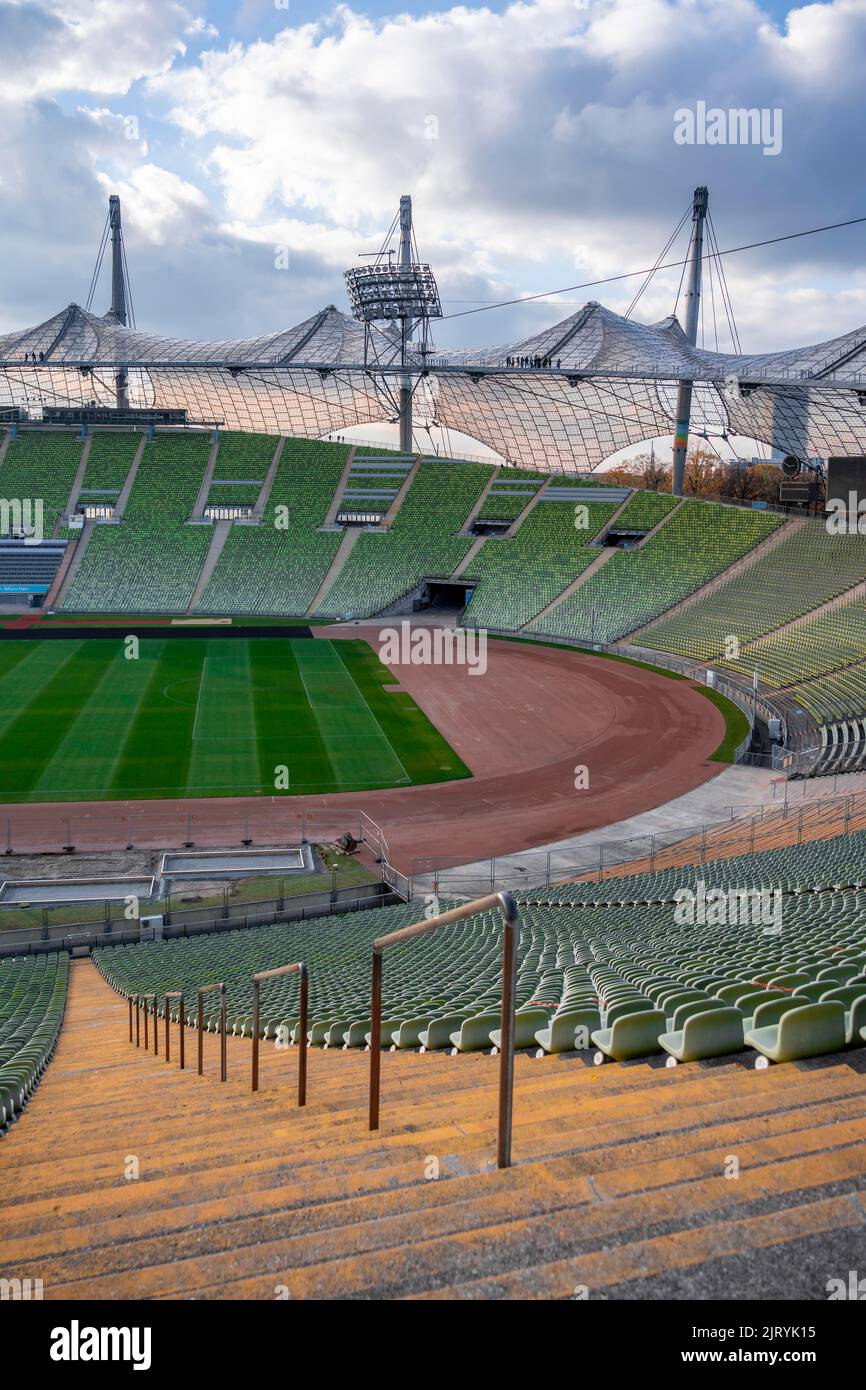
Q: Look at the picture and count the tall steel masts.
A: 3